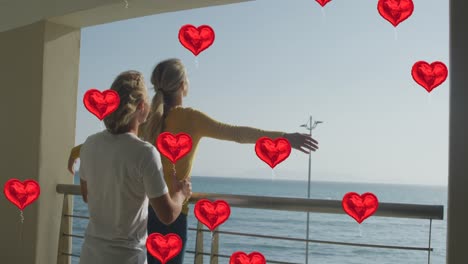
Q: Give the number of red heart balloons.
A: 12